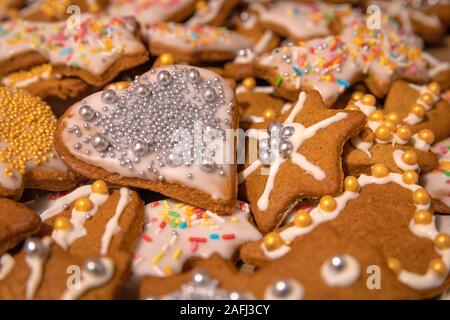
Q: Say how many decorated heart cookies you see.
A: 1